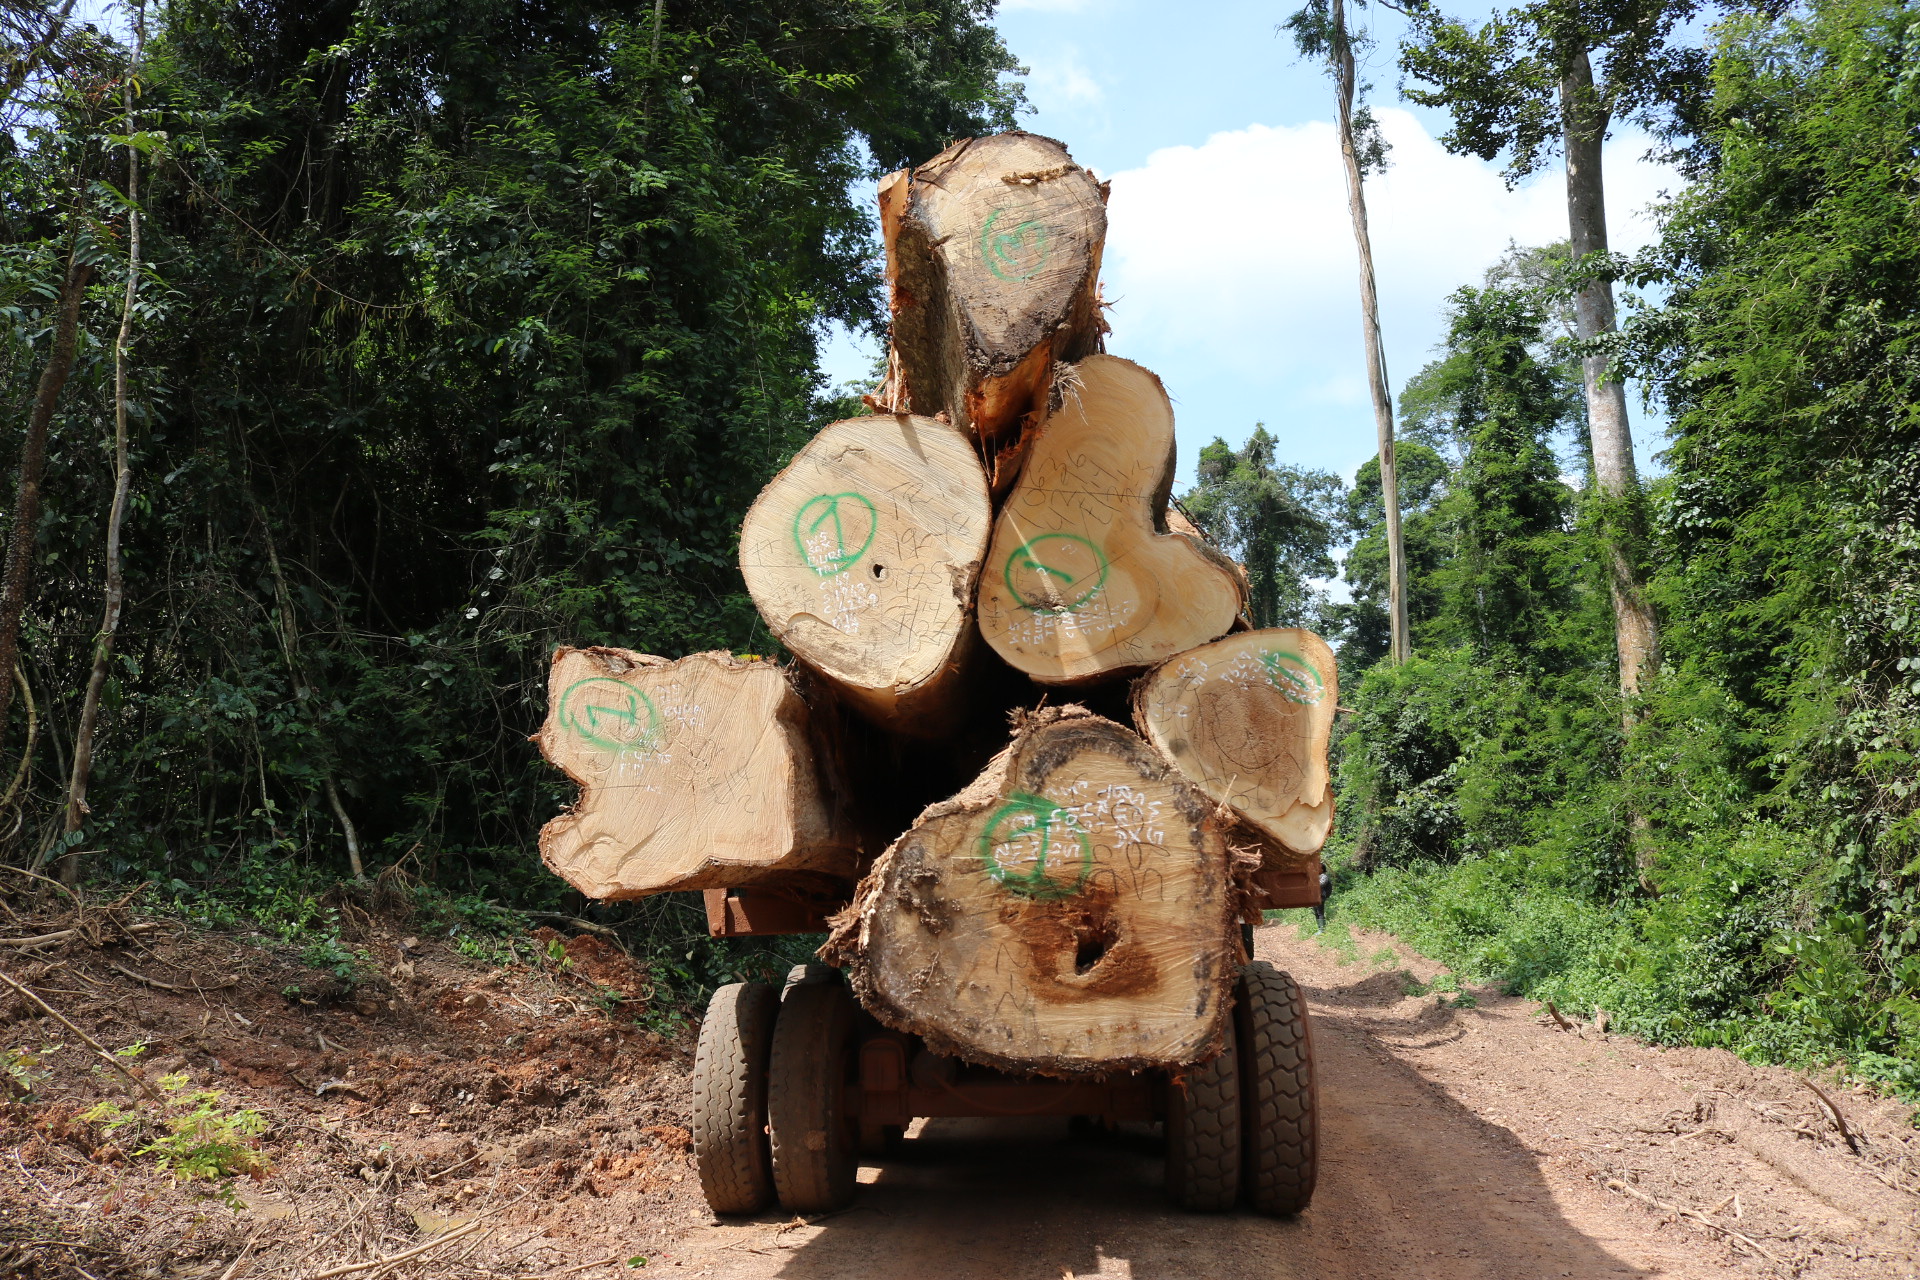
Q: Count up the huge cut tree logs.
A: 6